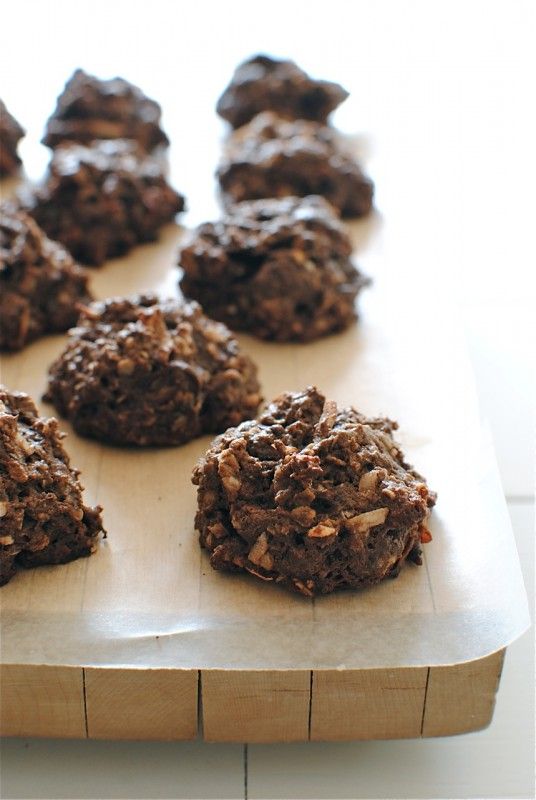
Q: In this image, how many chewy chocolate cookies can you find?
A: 10